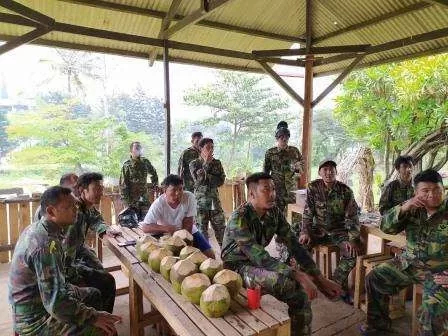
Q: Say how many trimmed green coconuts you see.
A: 14